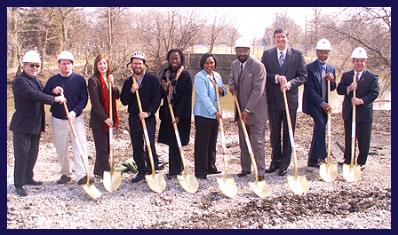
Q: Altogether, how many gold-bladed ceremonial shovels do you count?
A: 9